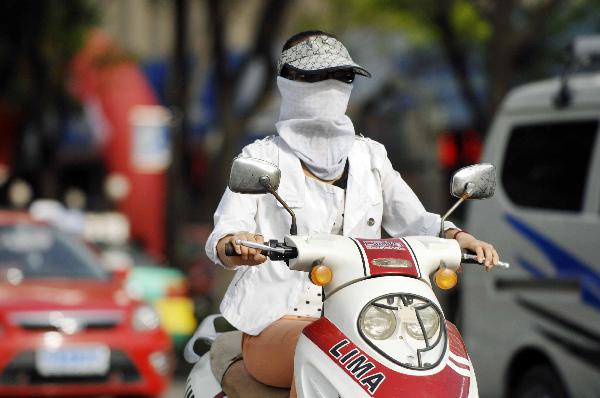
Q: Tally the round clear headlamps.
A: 2